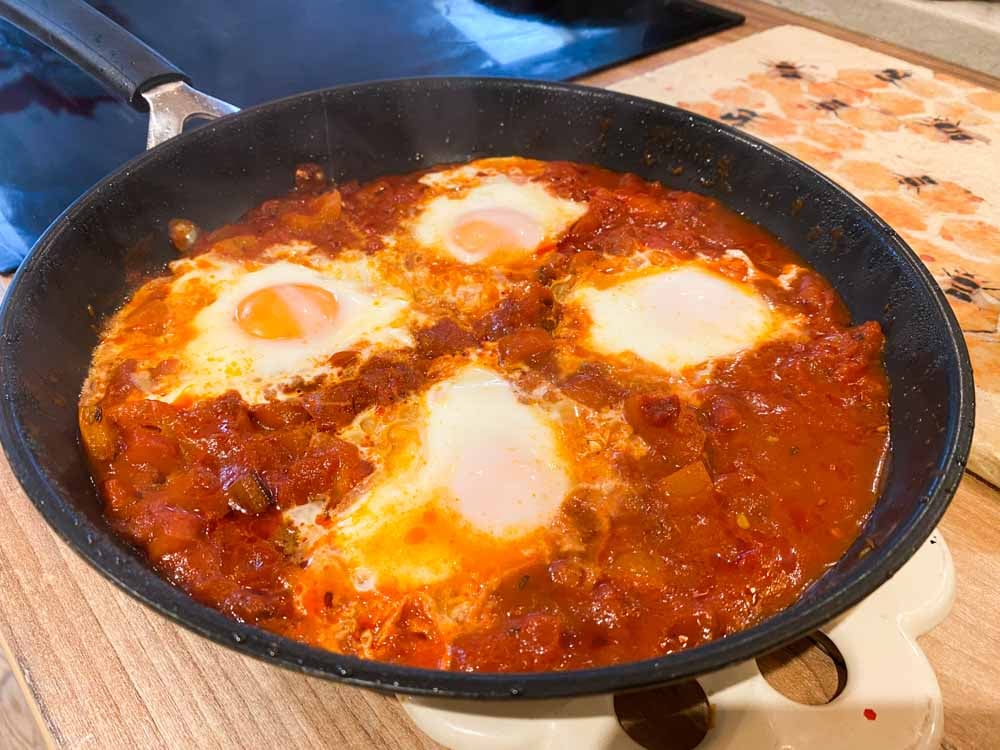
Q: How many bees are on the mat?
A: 7